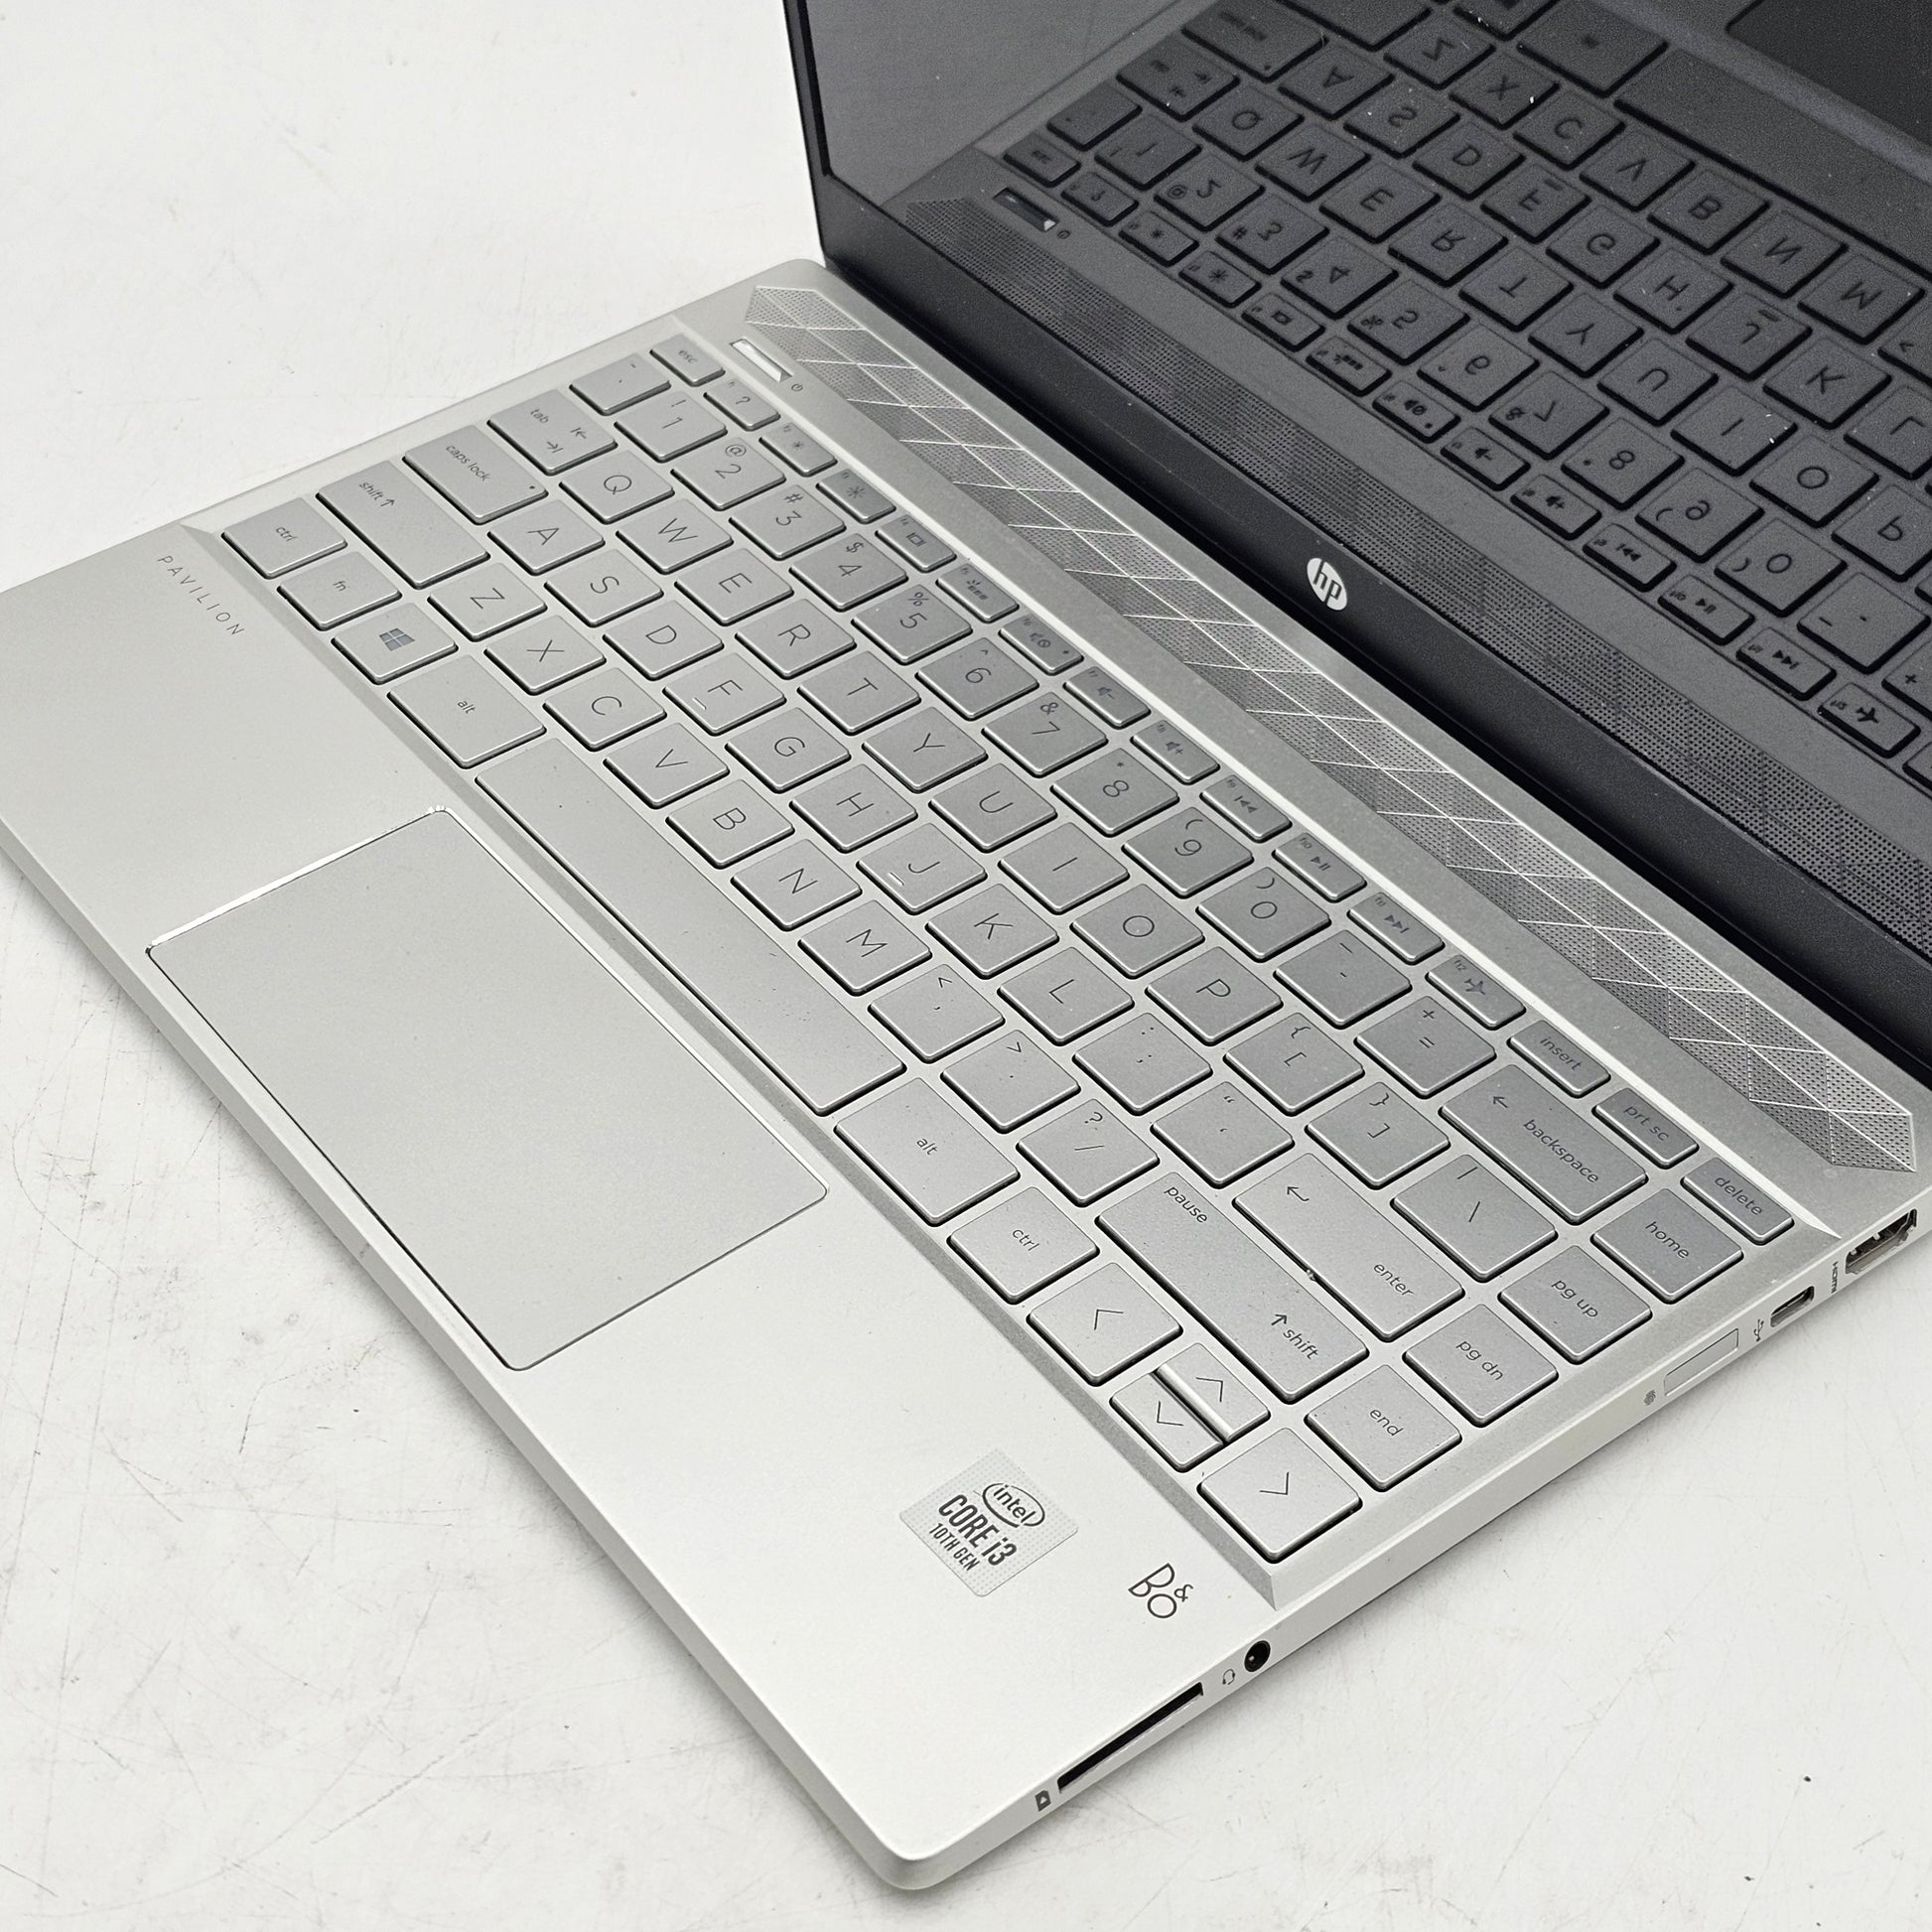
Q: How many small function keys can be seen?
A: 12